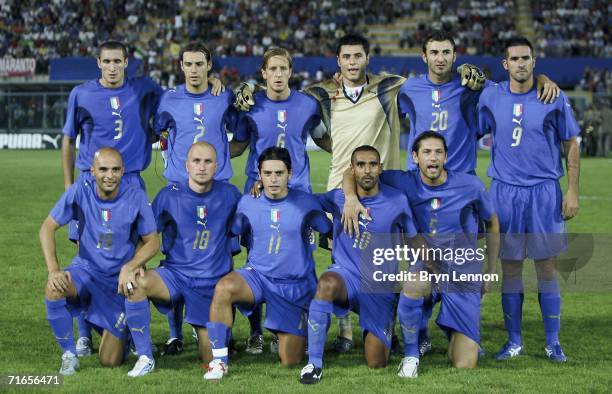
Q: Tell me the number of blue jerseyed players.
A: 10